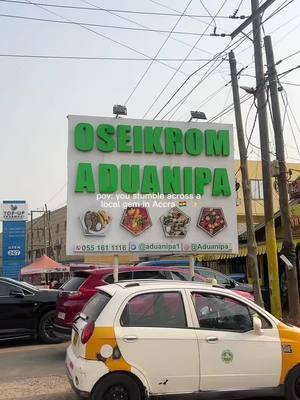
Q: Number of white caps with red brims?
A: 0